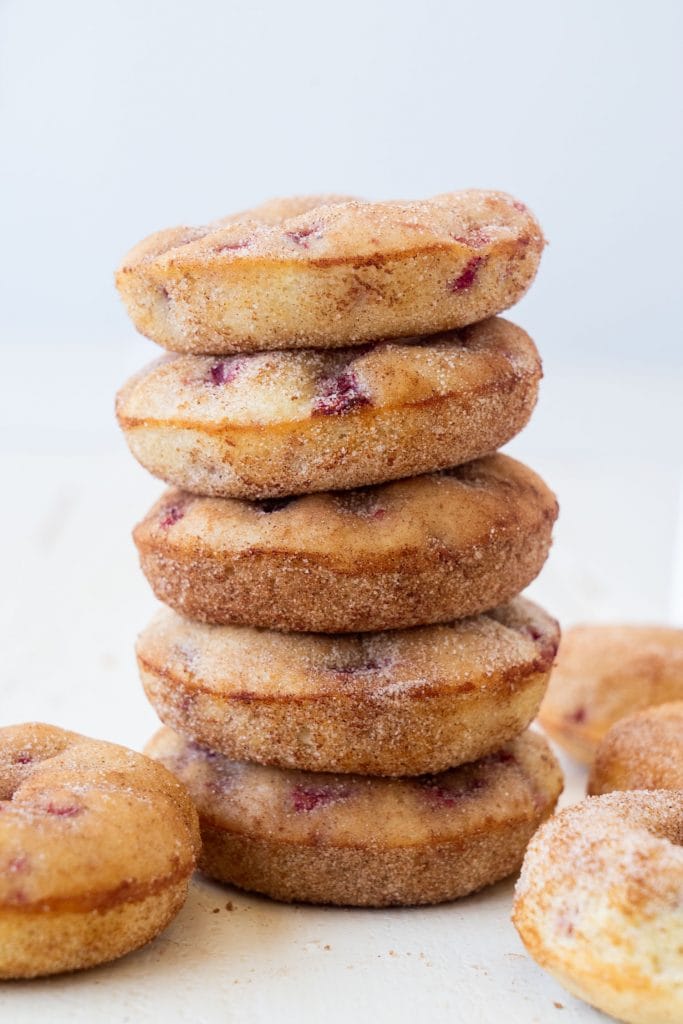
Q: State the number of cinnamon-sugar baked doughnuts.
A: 9